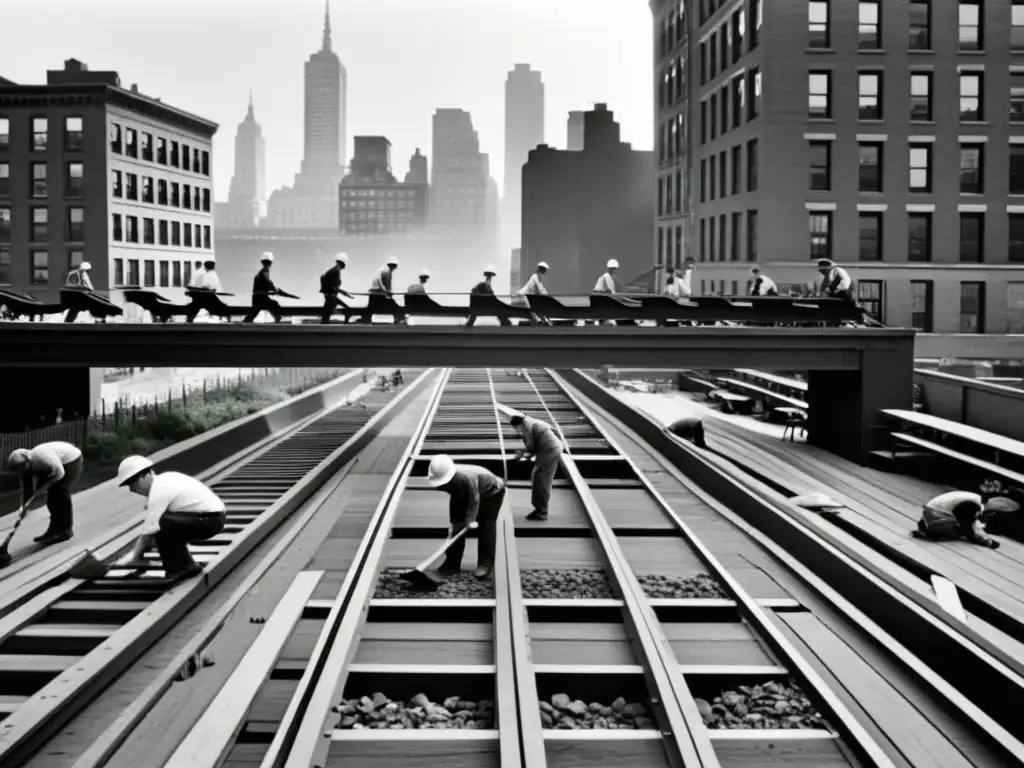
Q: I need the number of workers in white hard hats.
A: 10